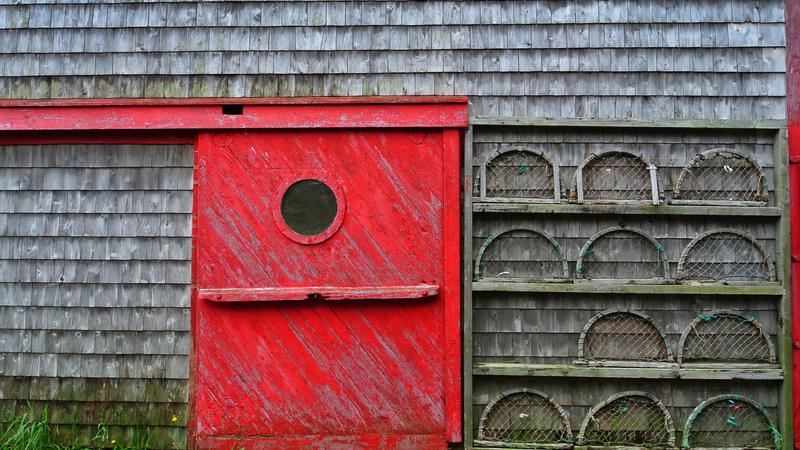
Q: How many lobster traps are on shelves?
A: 11